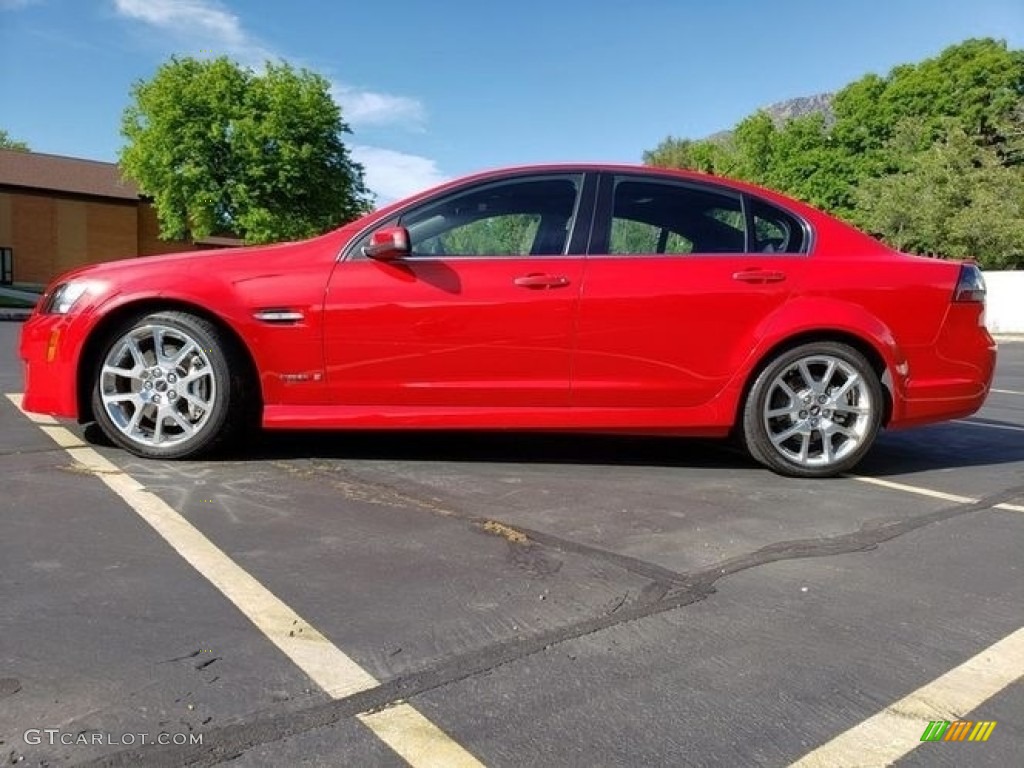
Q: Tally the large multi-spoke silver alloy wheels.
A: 2